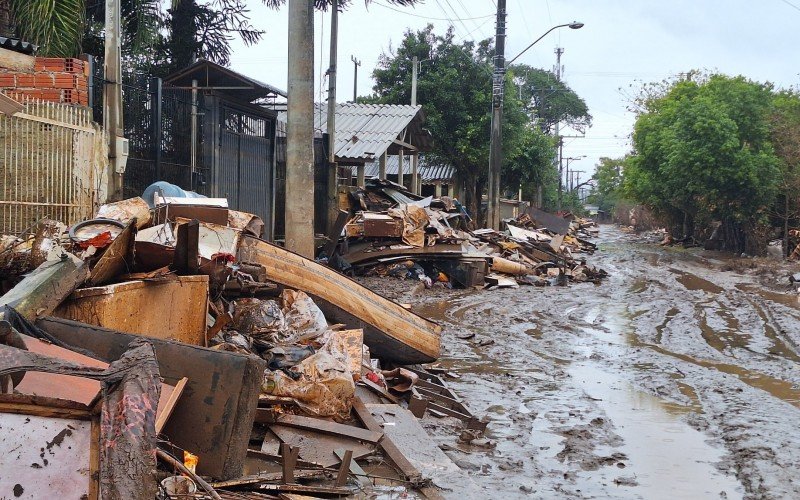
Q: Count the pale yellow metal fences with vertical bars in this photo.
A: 1